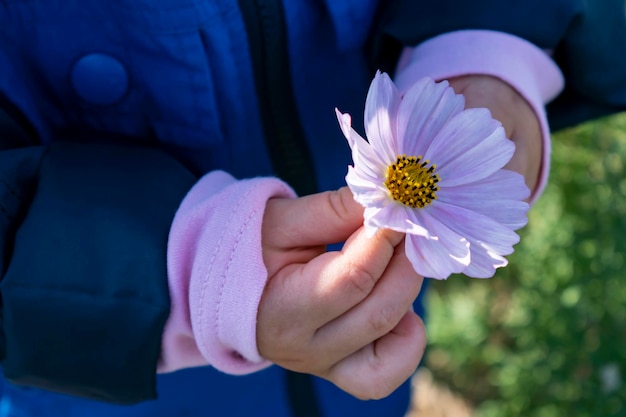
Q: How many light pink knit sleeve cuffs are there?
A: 2